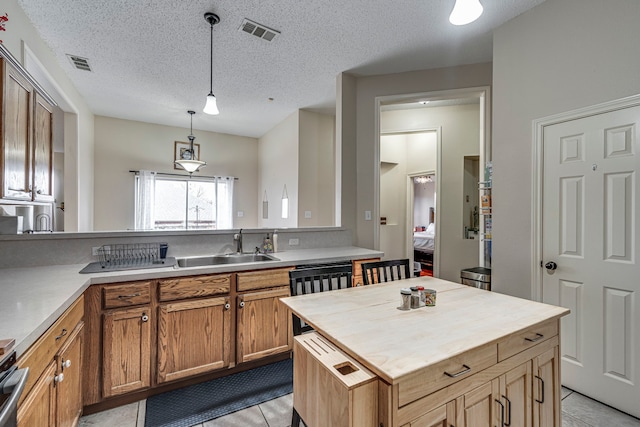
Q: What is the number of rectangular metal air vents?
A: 2